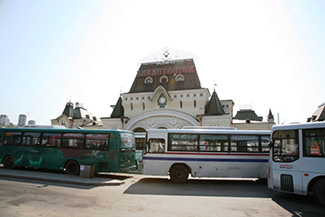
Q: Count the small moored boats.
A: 0